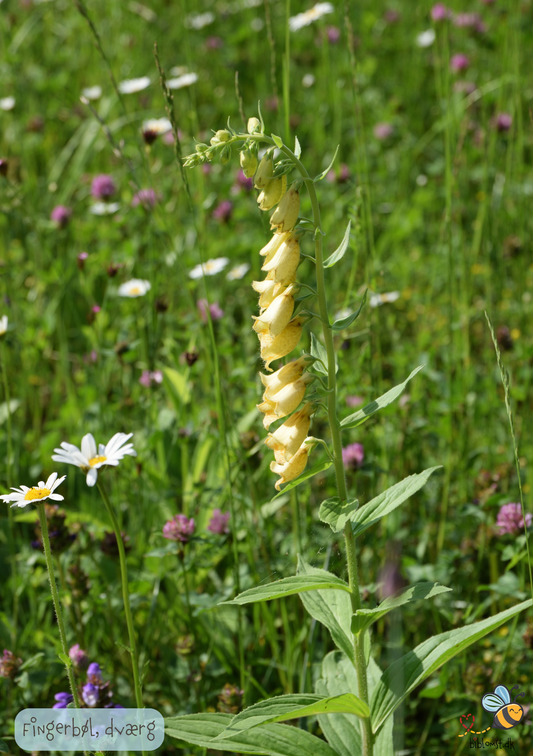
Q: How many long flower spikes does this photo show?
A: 1